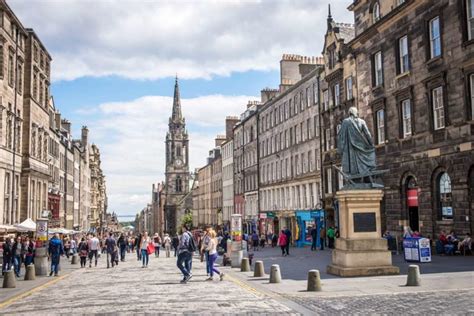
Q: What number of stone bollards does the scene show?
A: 8